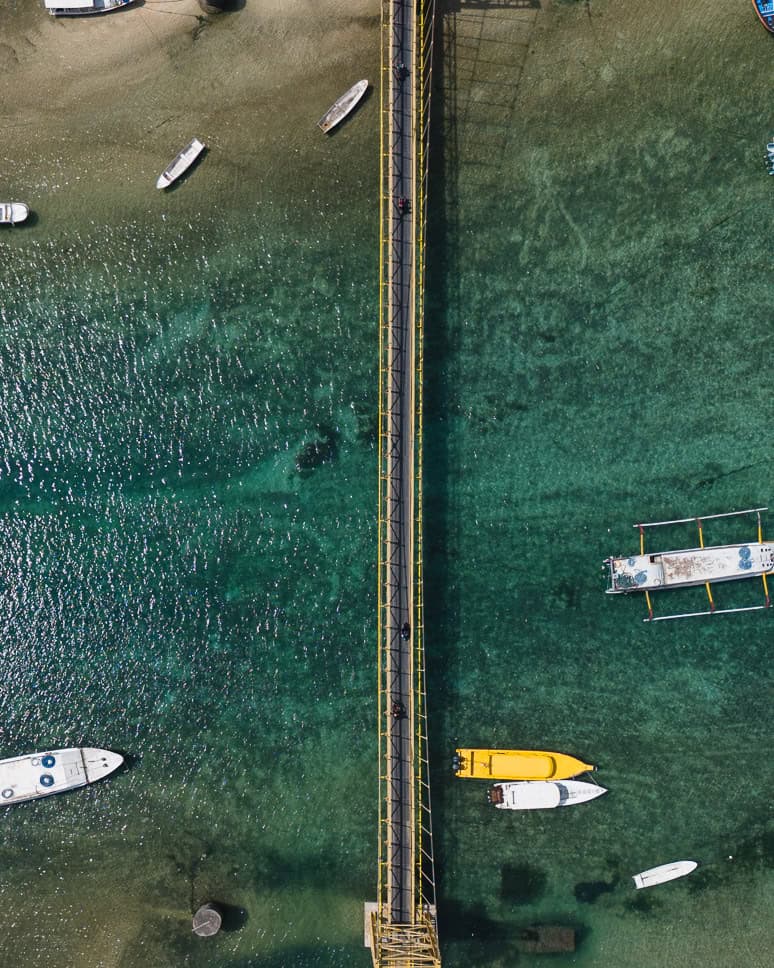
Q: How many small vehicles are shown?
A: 4